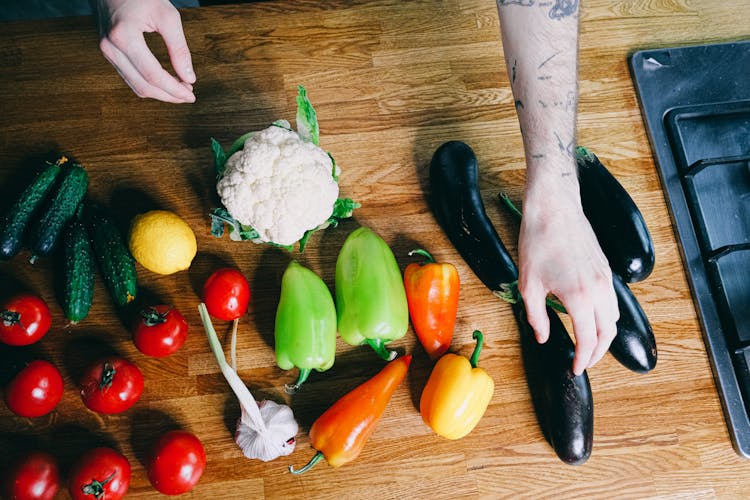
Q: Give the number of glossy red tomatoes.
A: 8